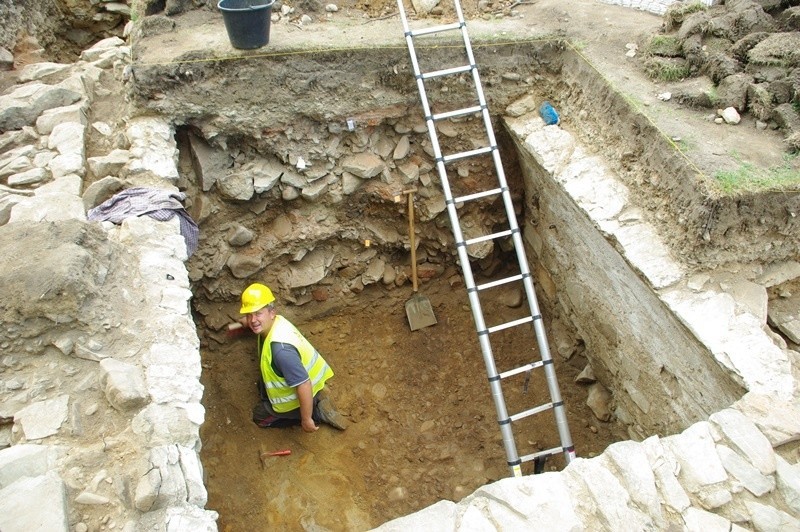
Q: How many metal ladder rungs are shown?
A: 11